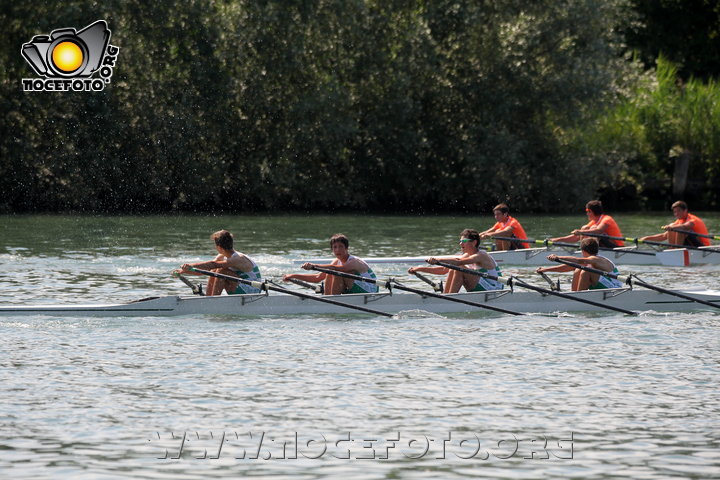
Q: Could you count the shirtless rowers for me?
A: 0